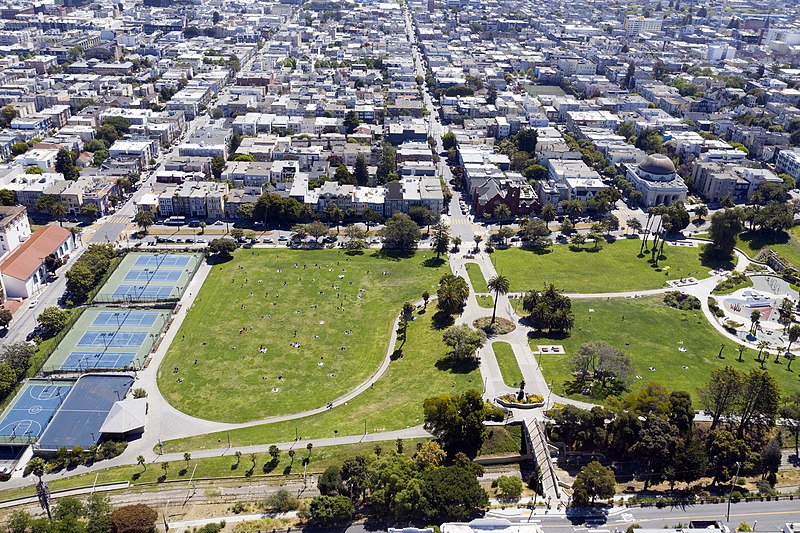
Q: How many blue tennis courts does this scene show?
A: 6